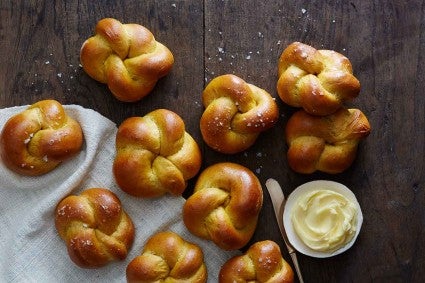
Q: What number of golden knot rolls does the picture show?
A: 10